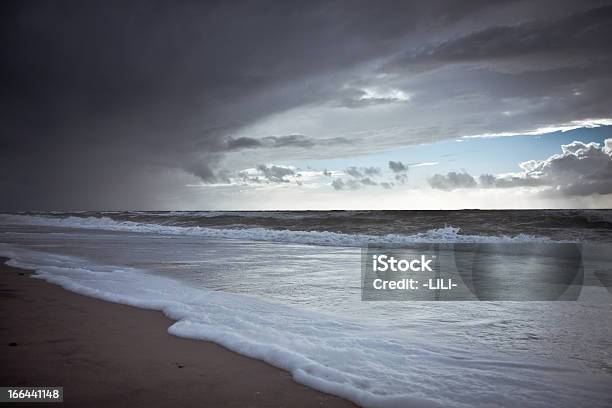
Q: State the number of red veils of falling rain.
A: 0